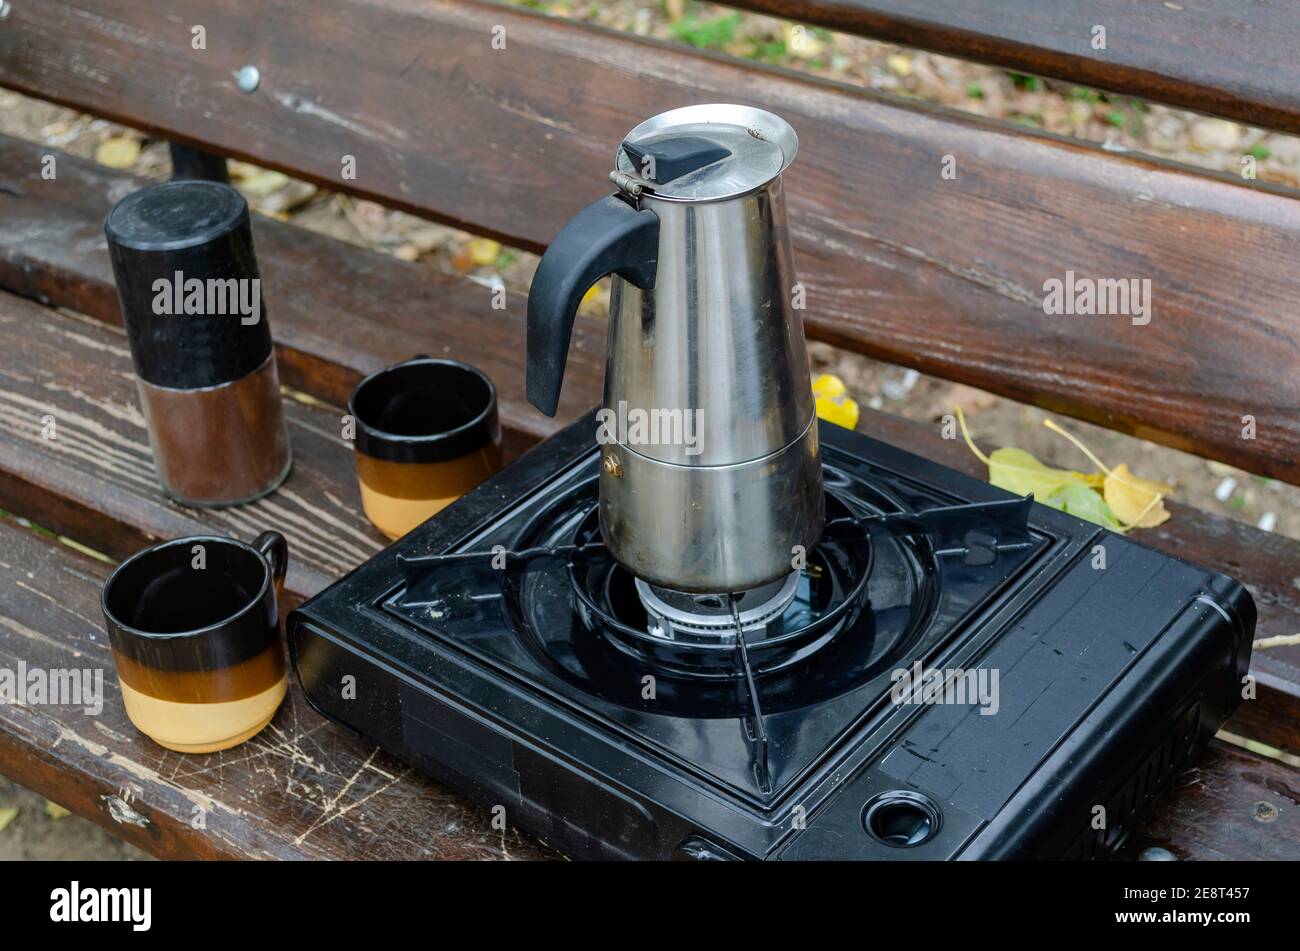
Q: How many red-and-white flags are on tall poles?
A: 0